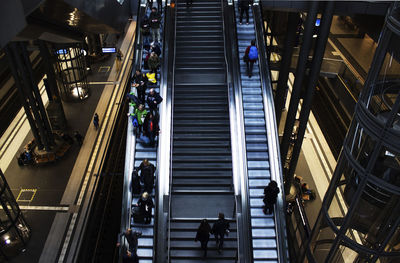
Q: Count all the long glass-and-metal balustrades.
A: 4